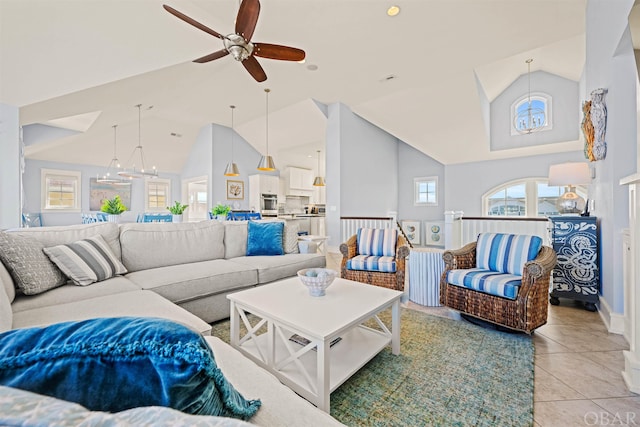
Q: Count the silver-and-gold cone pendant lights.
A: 3